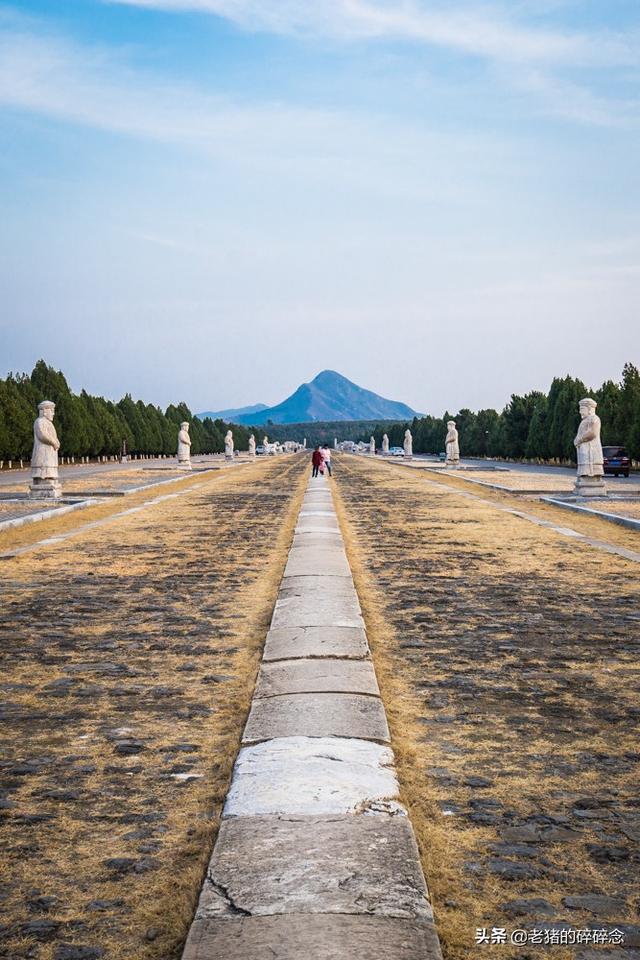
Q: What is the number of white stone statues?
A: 10